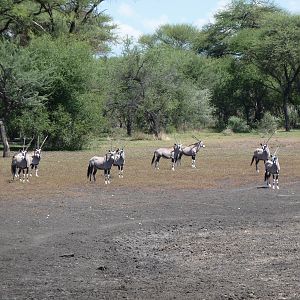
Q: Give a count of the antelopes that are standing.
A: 8